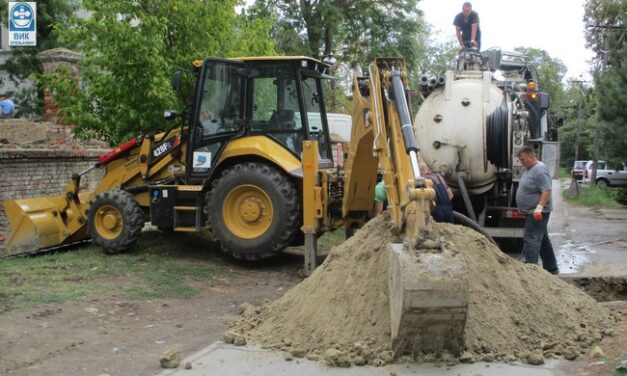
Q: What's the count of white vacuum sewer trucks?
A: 1